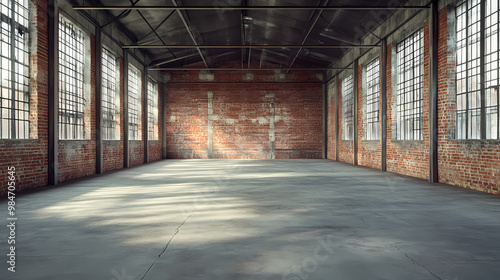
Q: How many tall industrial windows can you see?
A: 9